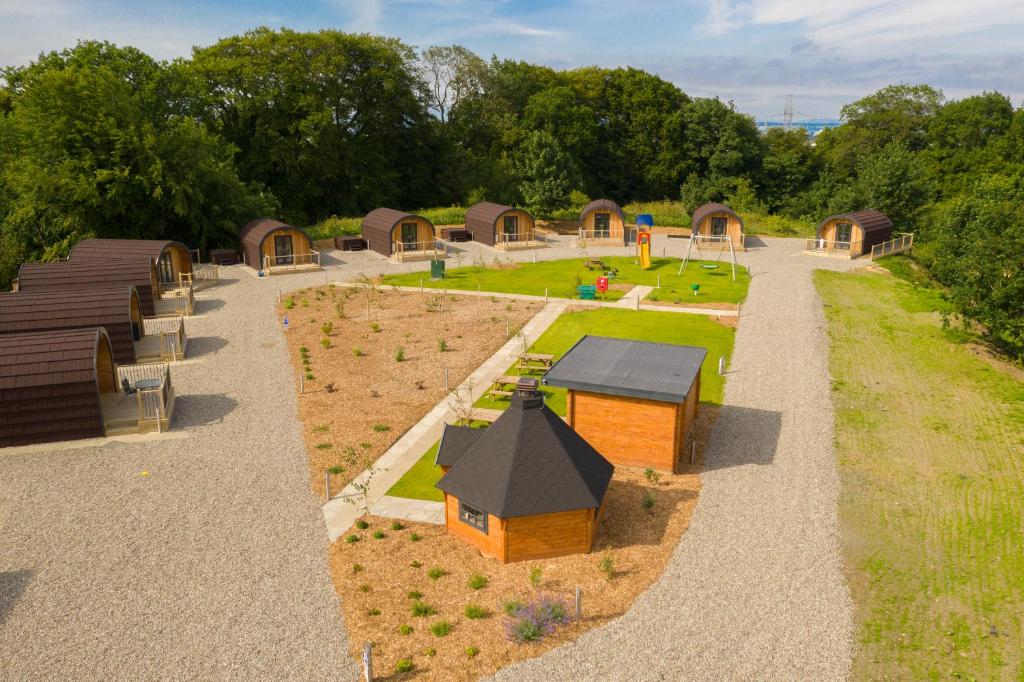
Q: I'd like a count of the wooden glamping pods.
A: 10